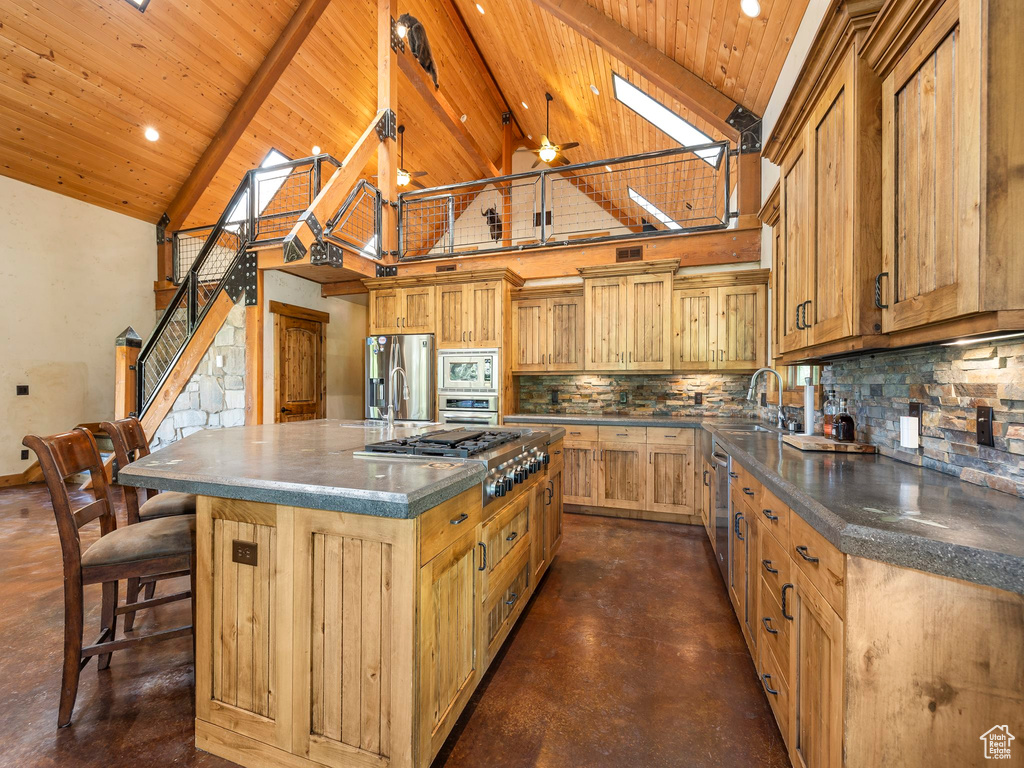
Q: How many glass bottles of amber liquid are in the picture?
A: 2